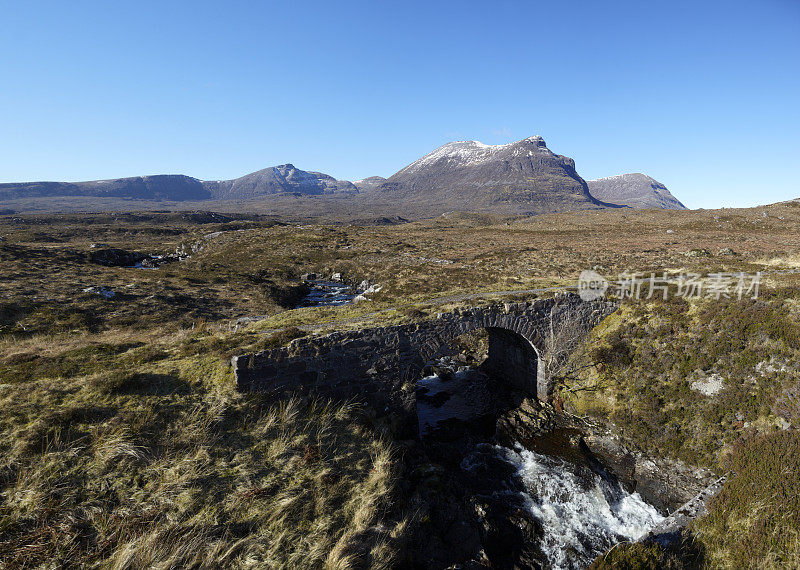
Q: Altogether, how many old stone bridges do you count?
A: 1